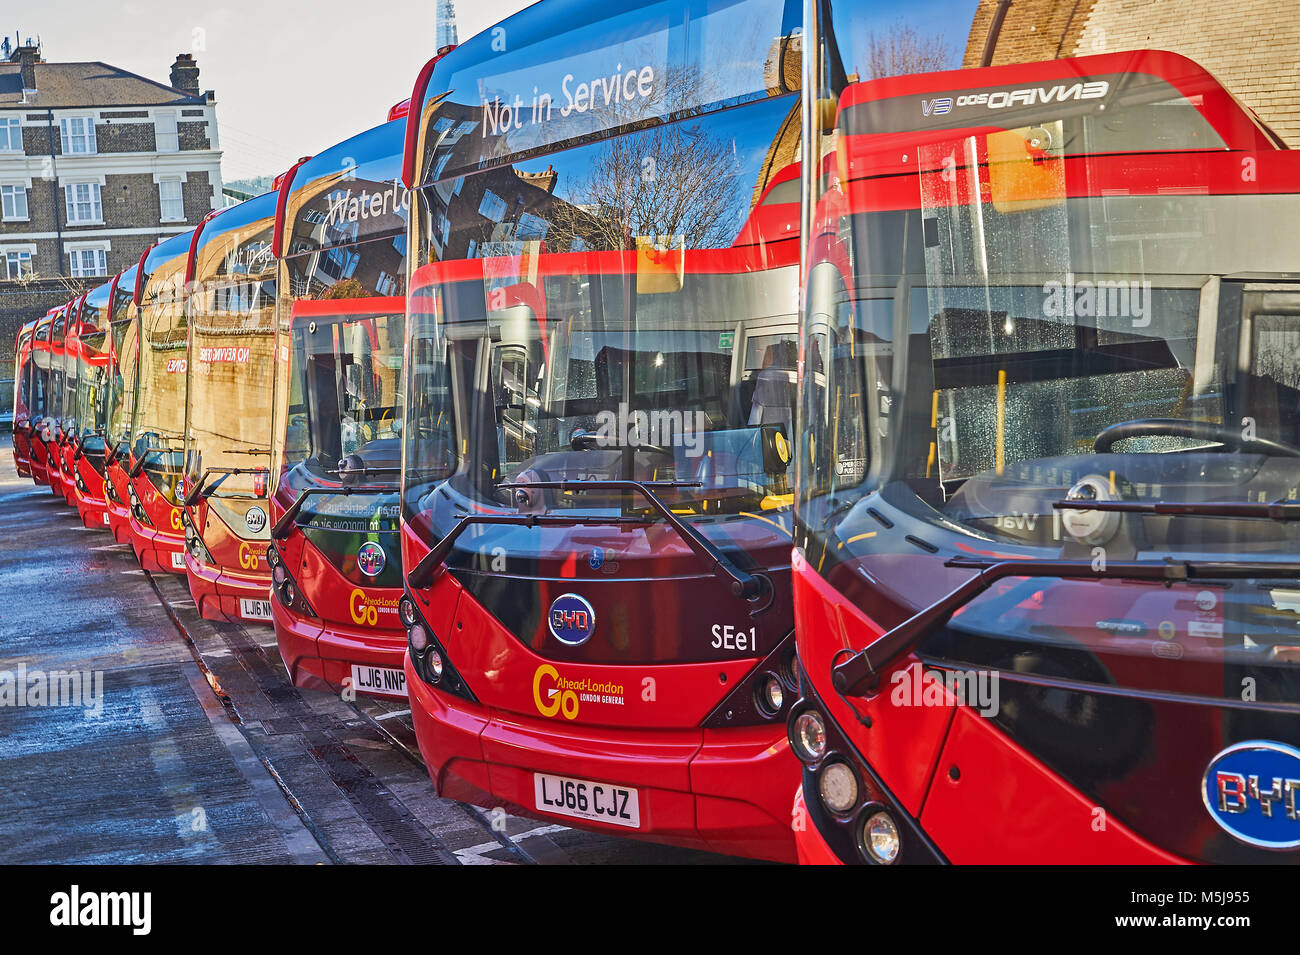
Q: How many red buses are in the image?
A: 11